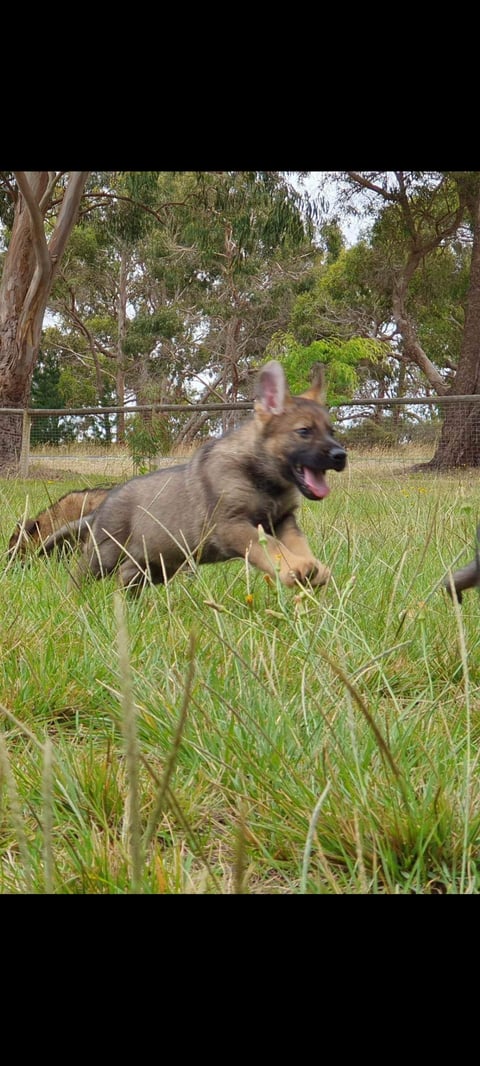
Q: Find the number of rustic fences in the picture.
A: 1